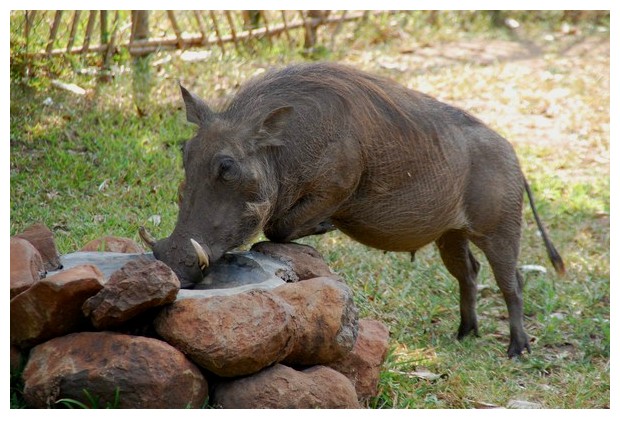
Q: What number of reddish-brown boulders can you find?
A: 11